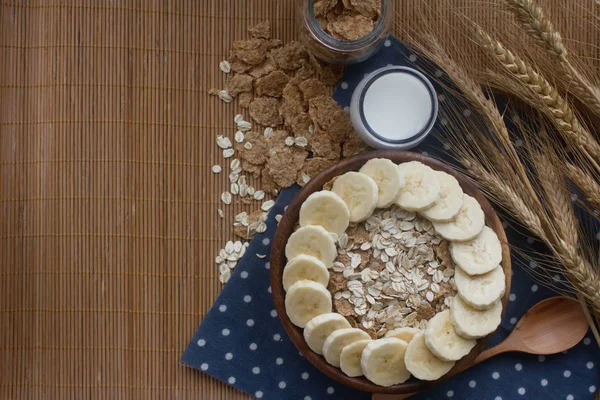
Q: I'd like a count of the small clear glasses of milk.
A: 1